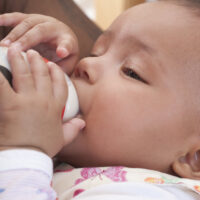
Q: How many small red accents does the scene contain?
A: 2